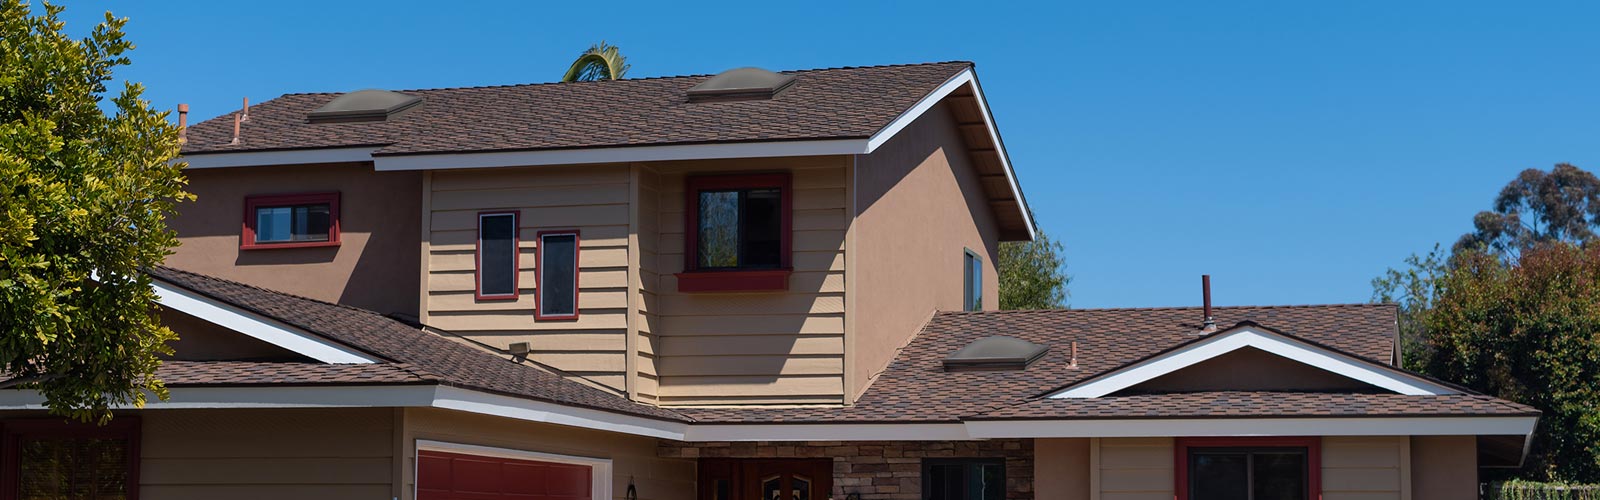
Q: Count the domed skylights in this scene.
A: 3